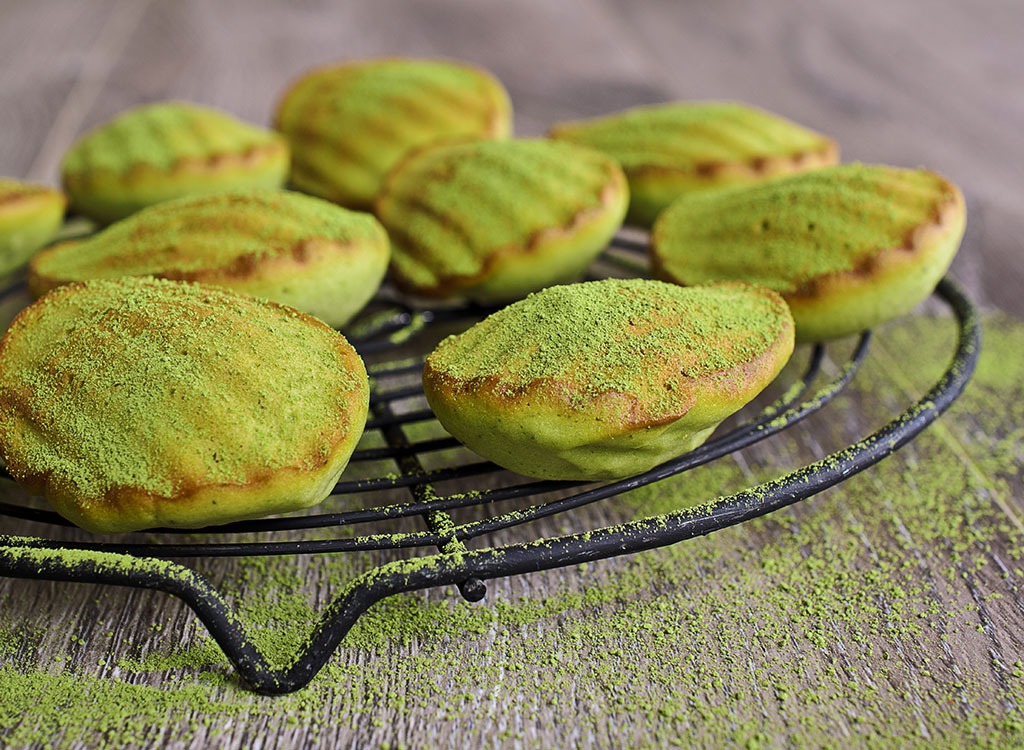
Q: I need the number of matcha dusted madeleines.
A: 9